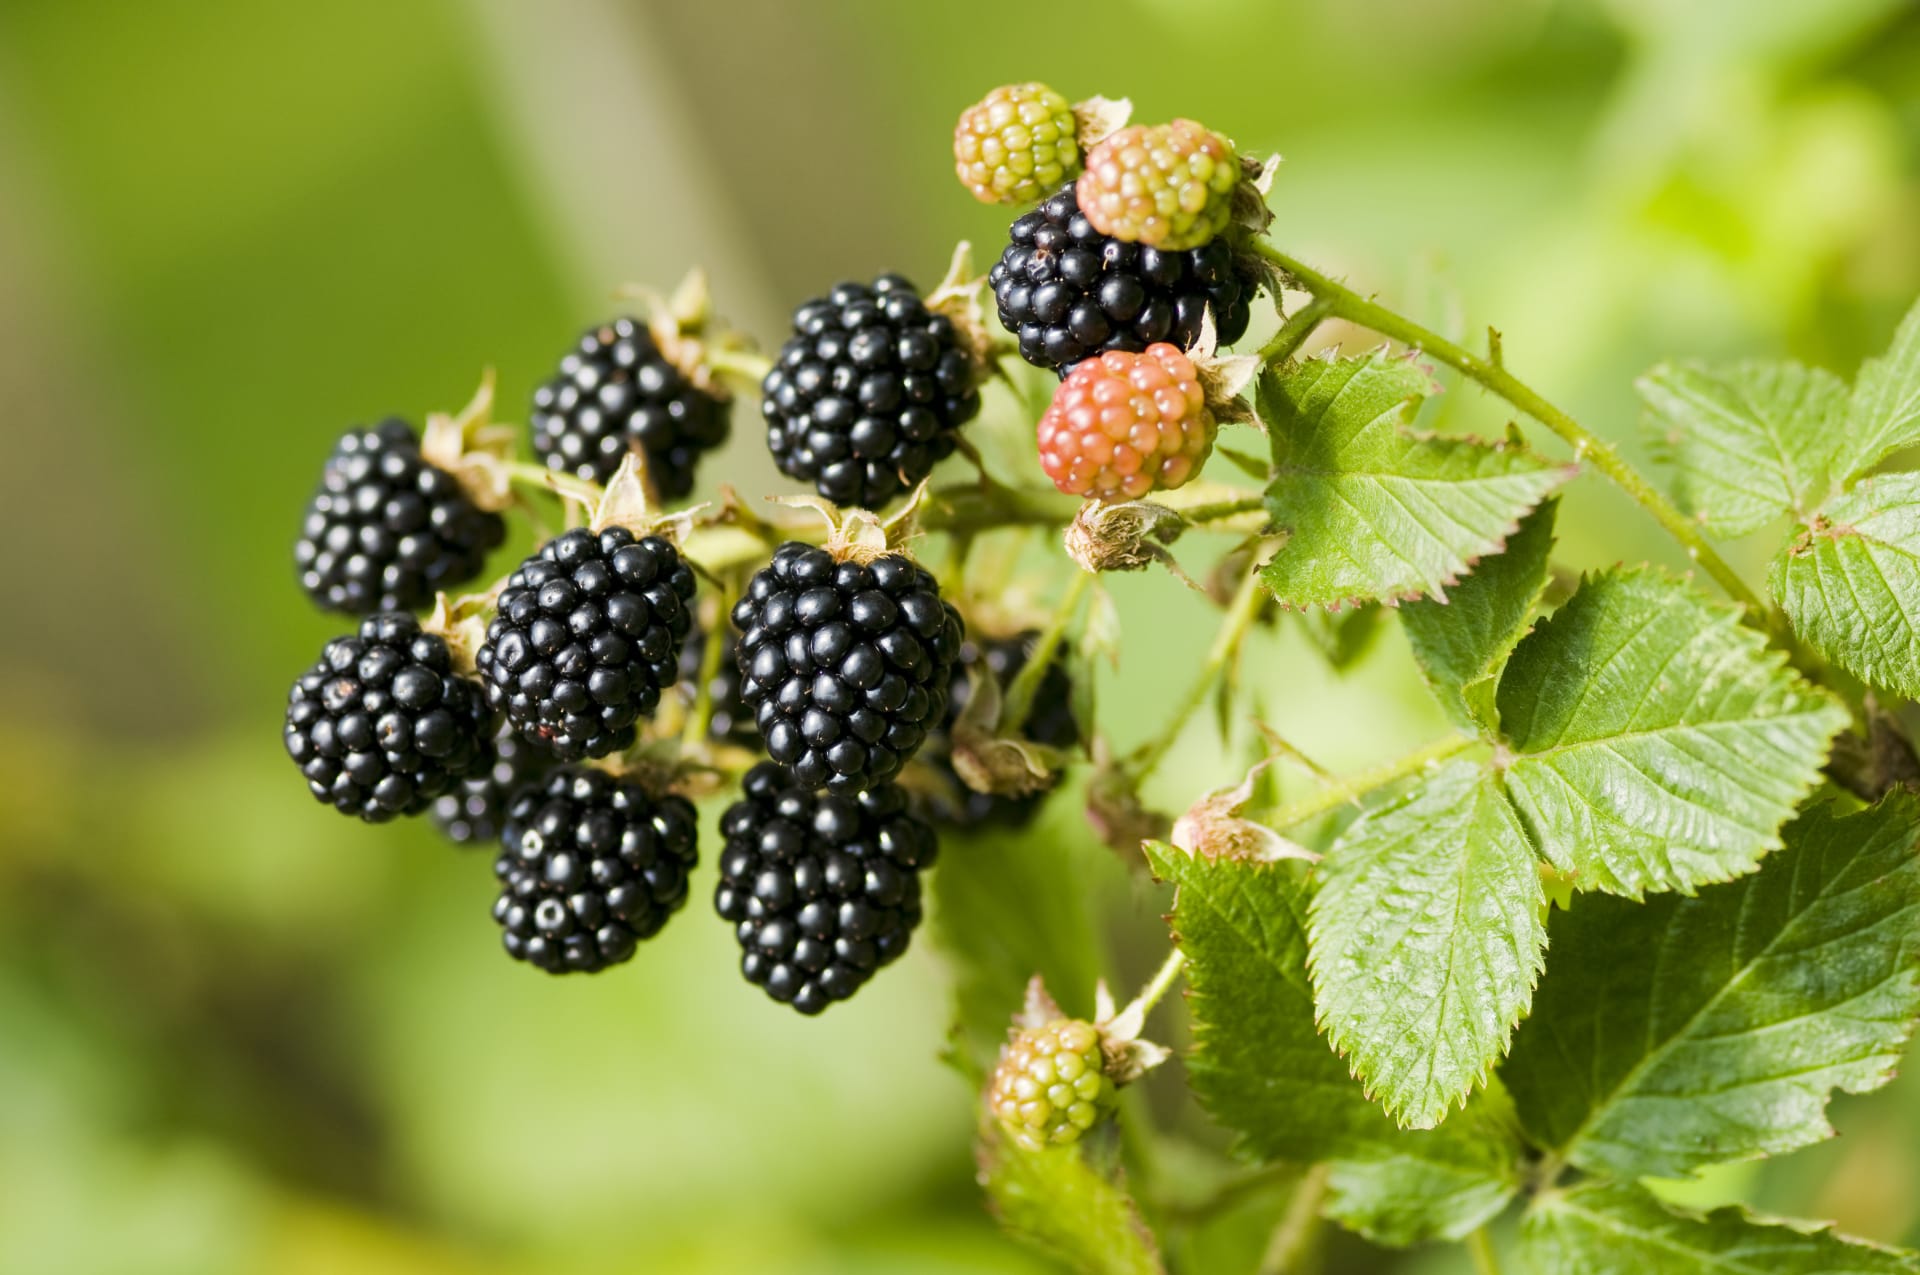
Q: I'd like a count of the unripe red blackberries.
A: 1